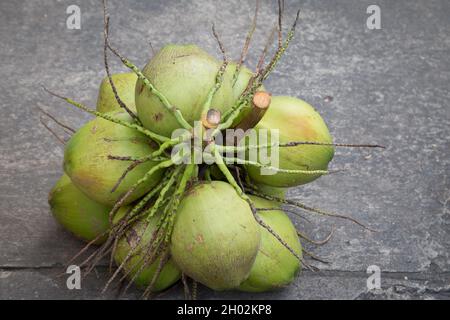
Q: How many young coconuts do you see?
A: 9